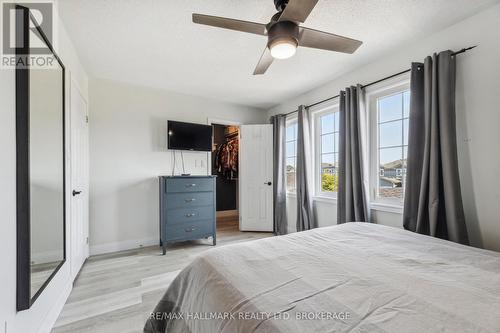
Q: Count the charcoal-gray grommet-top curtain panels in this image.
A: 4